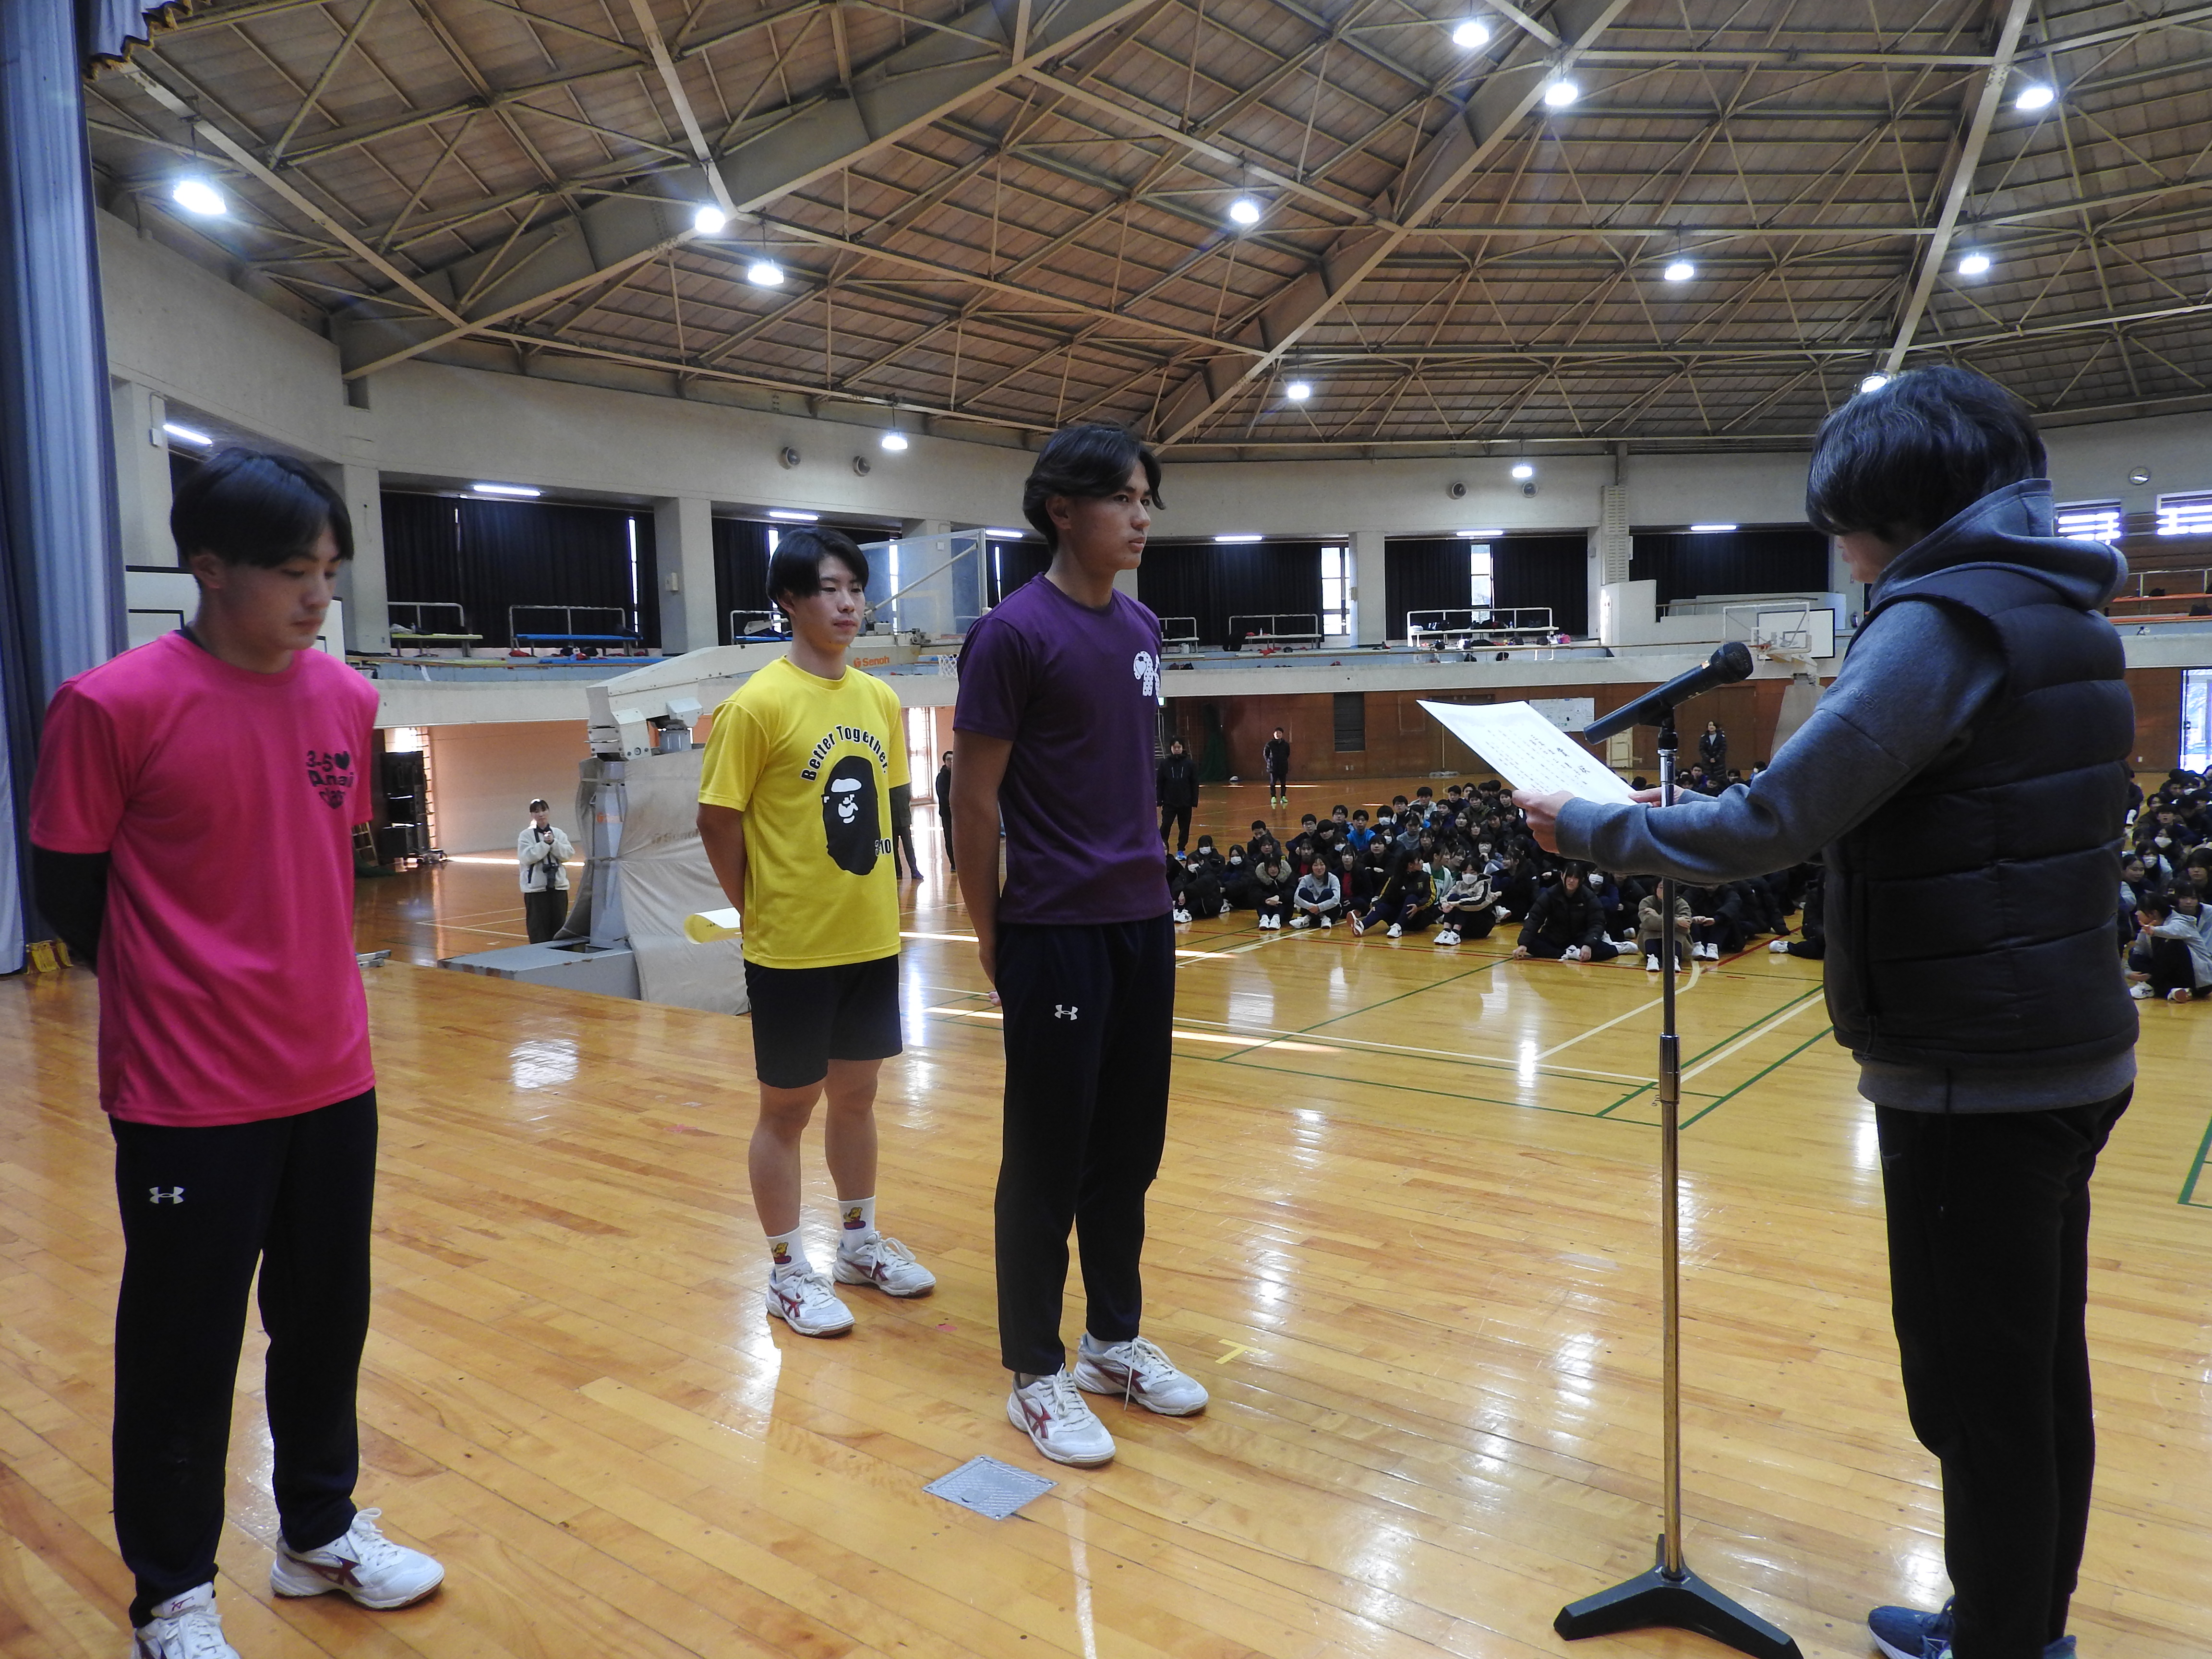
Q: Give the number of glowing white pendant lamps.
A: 13